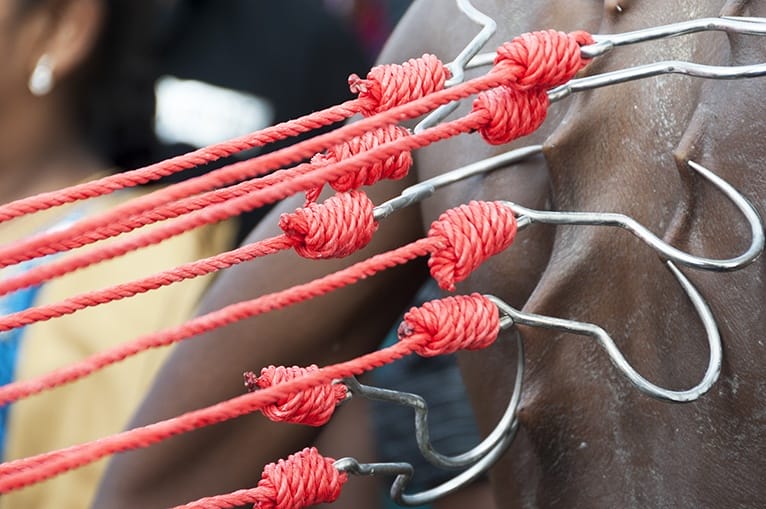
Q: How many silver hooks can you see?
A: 9